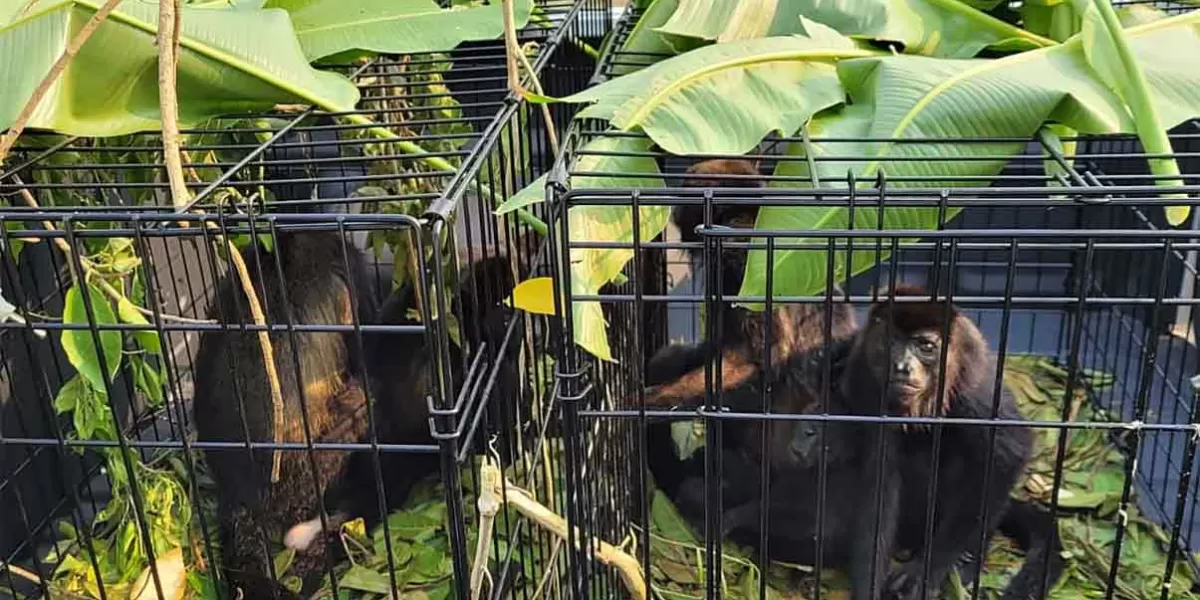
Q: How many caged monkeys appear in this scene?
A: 5